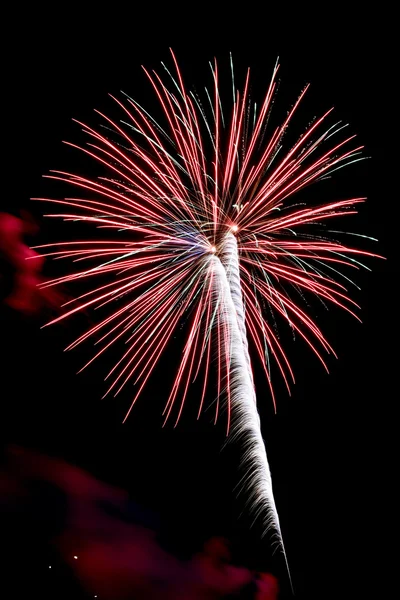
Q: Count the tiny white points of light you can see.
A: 3